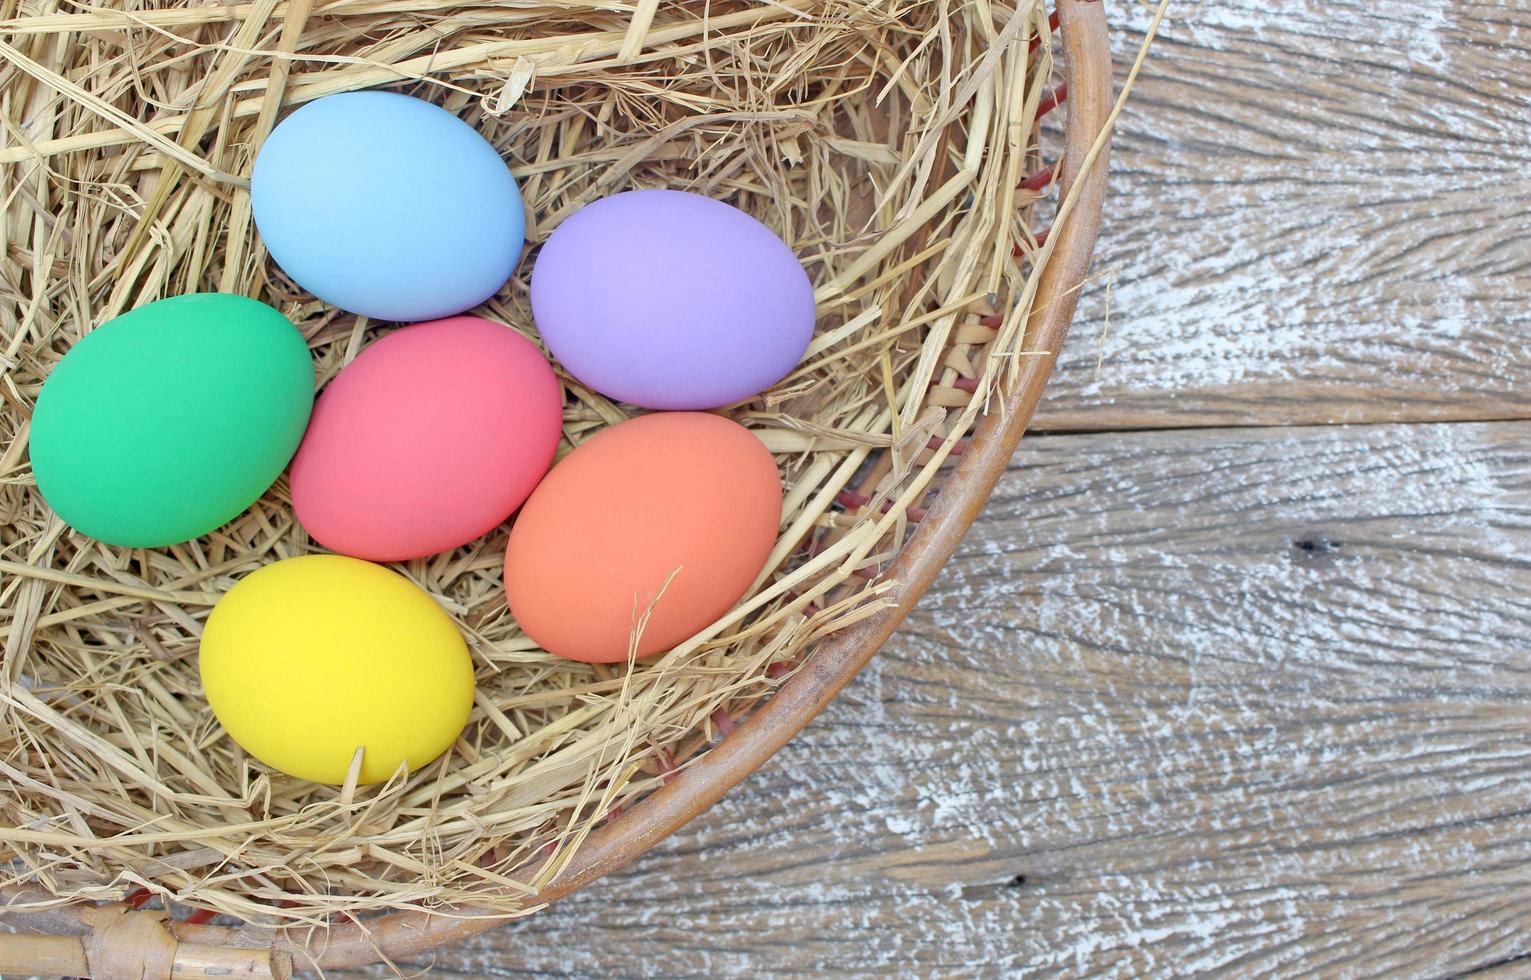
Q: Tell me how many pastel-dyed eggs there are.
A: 6